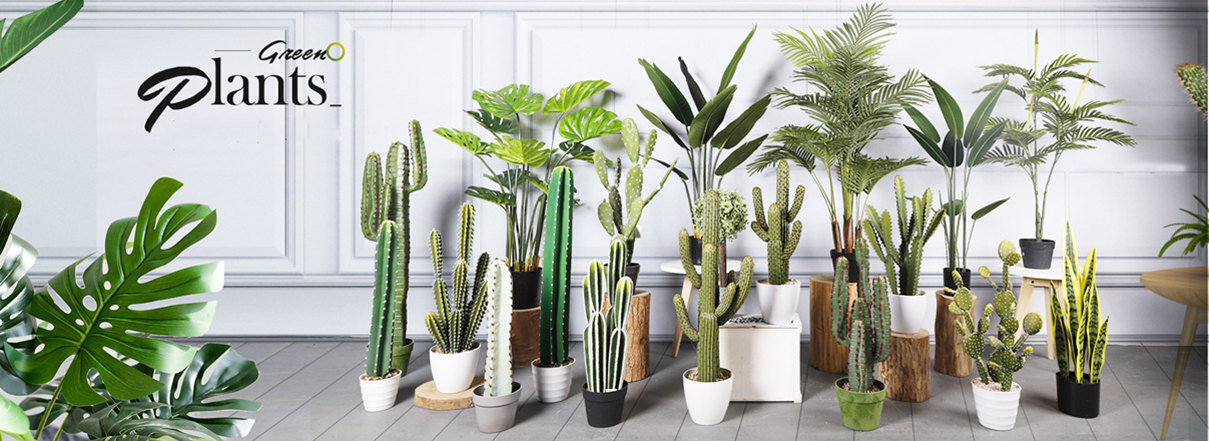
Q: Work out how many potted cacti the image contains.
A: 12